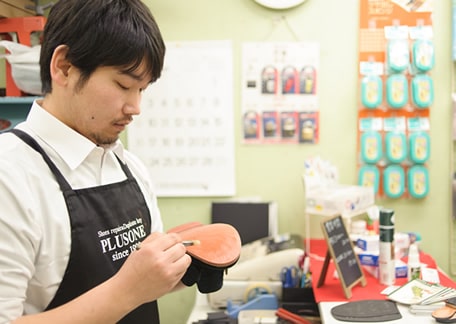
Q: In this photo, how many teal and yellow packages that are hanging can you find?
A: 11